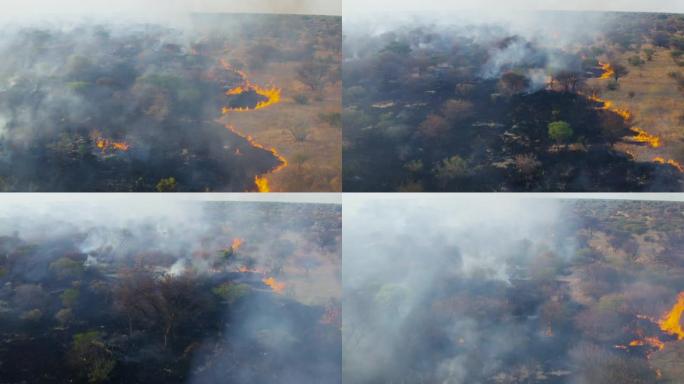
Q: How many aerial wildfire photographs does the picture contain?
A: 4